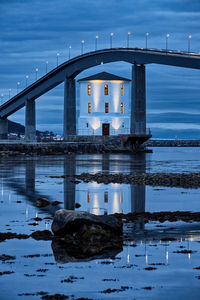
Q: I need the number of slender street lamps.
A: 15